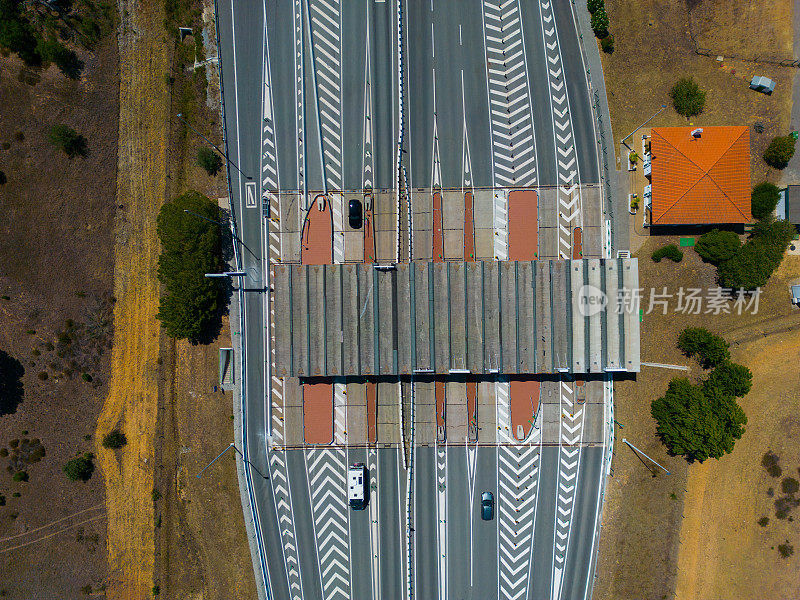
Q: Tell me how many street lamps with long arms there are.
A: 5